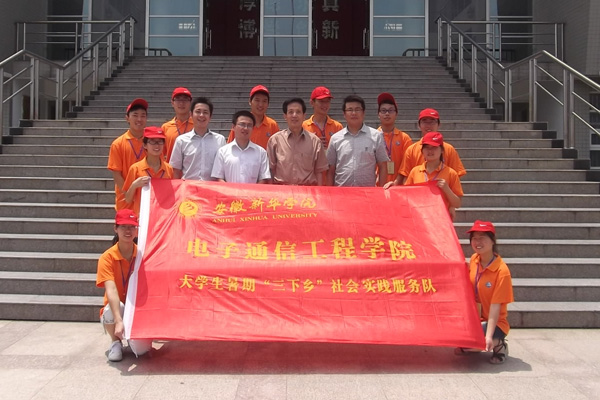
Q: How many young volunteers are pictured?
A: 10